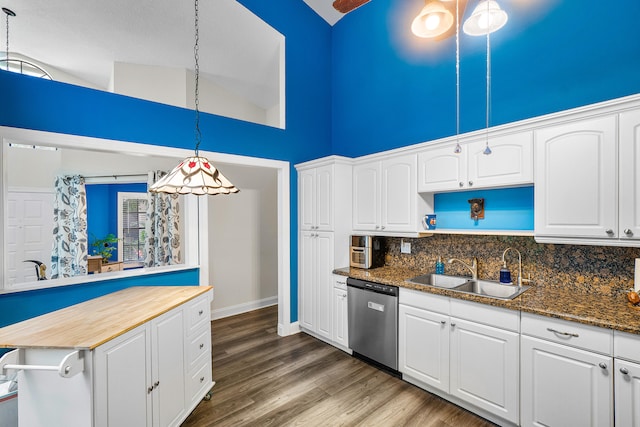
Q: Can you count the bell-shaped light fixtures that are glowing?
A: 2